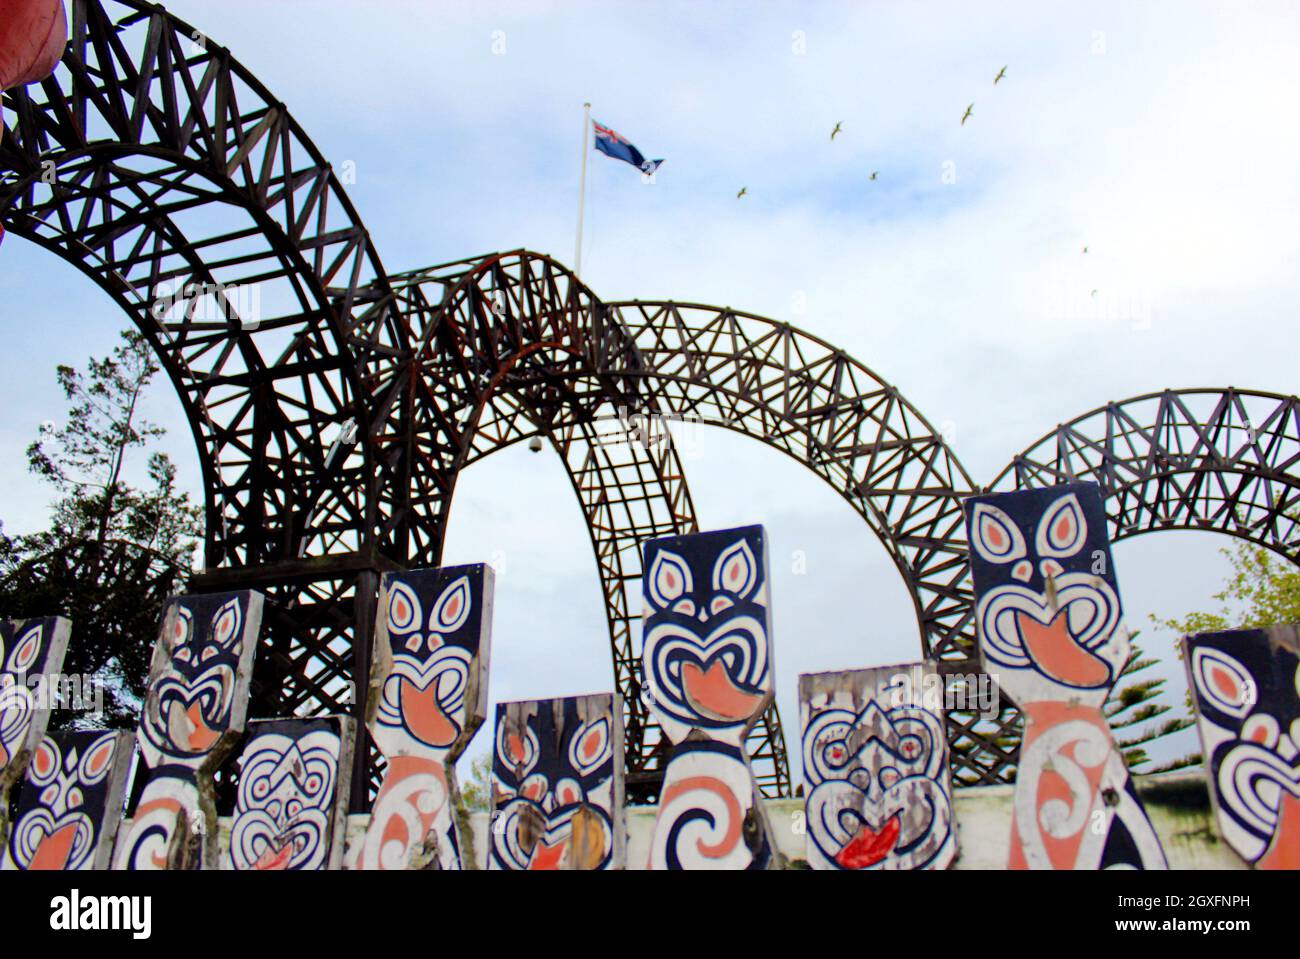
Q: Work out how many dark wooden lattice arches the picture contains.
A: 4